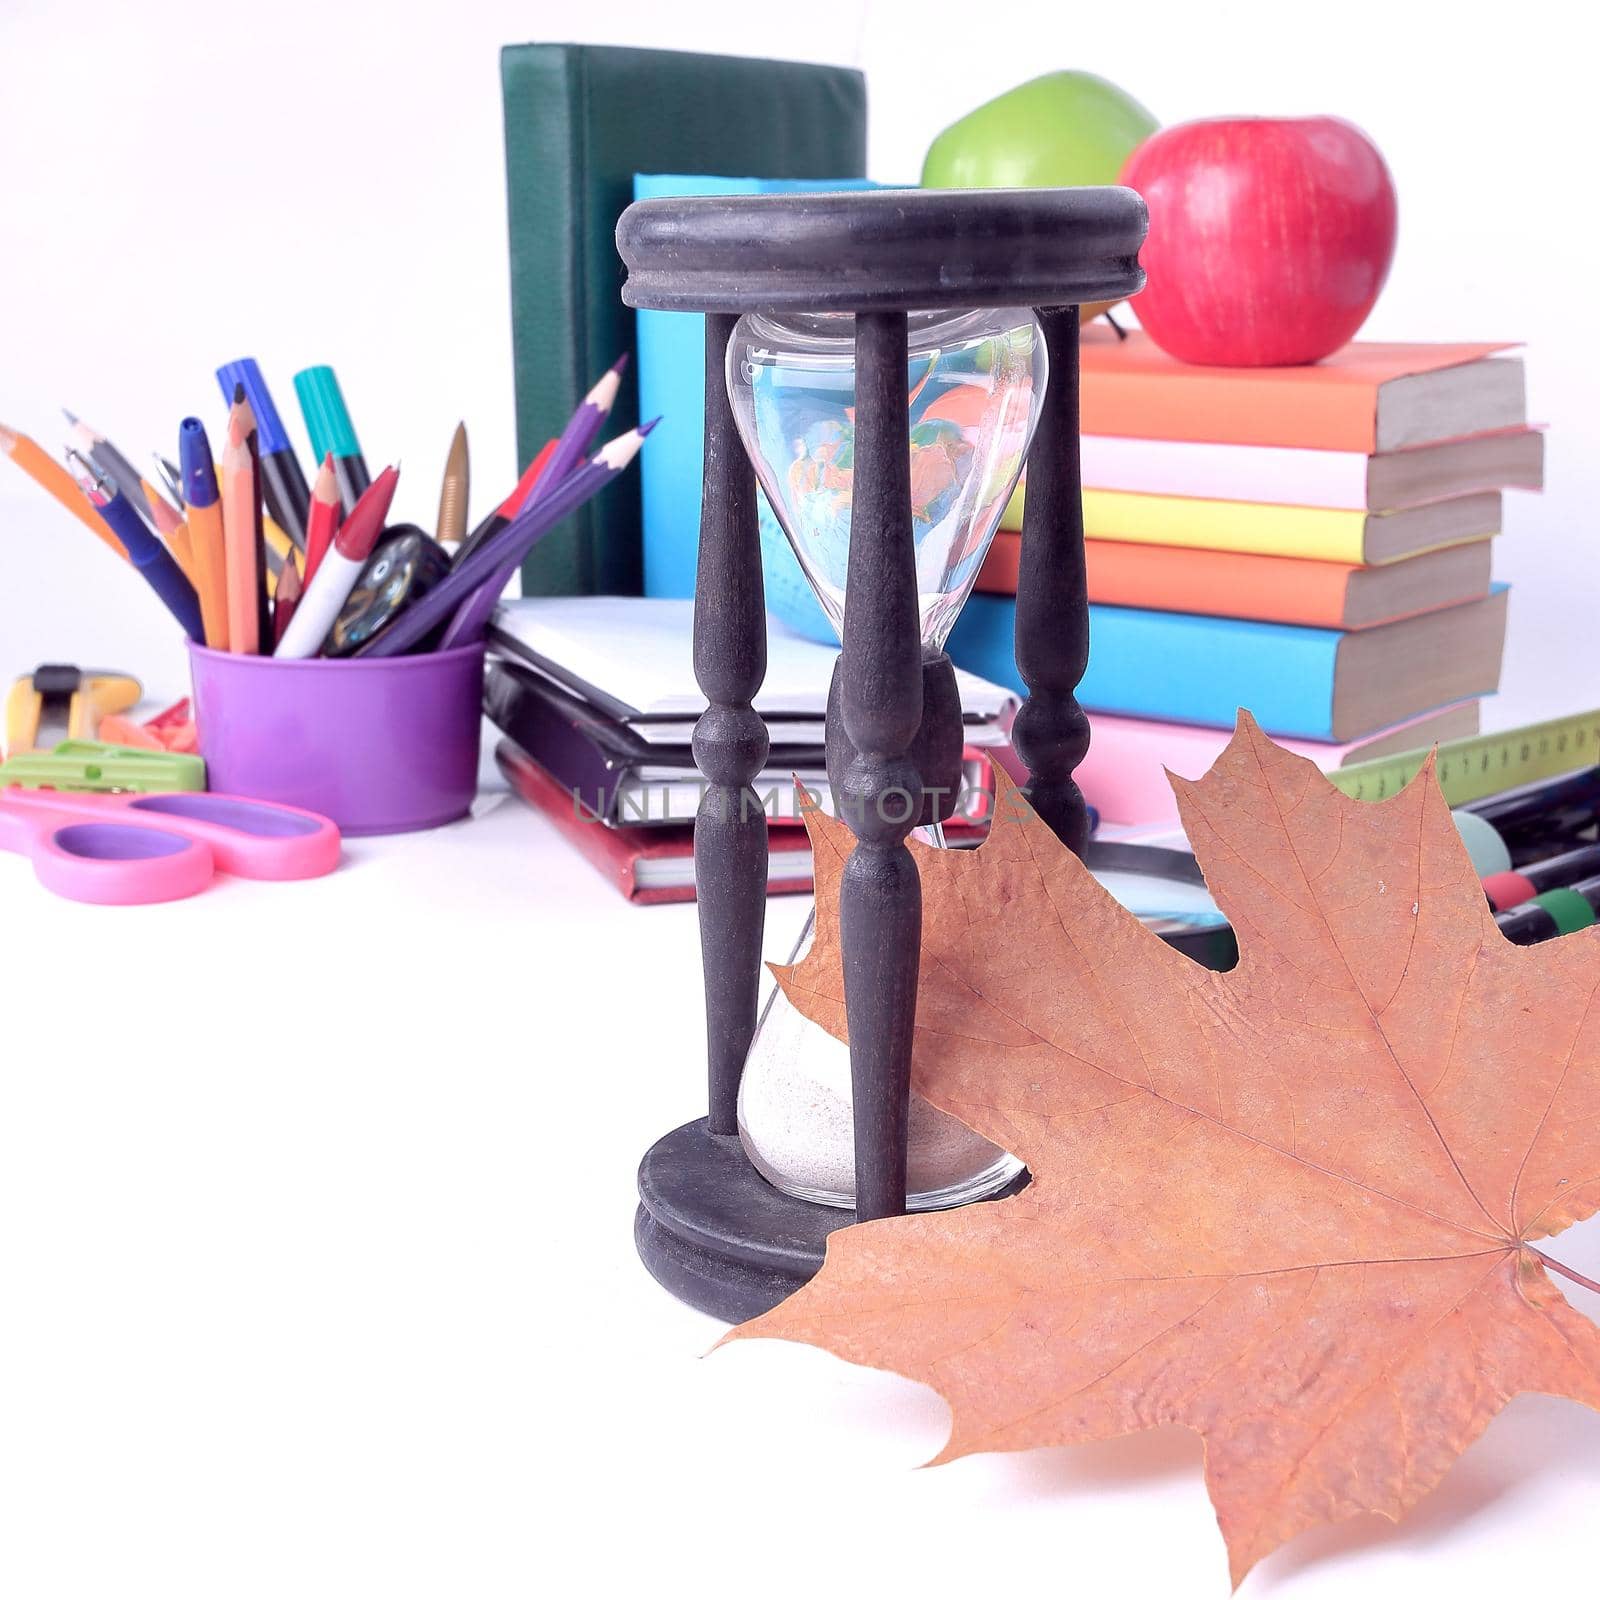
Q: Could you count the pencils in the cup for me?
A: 9